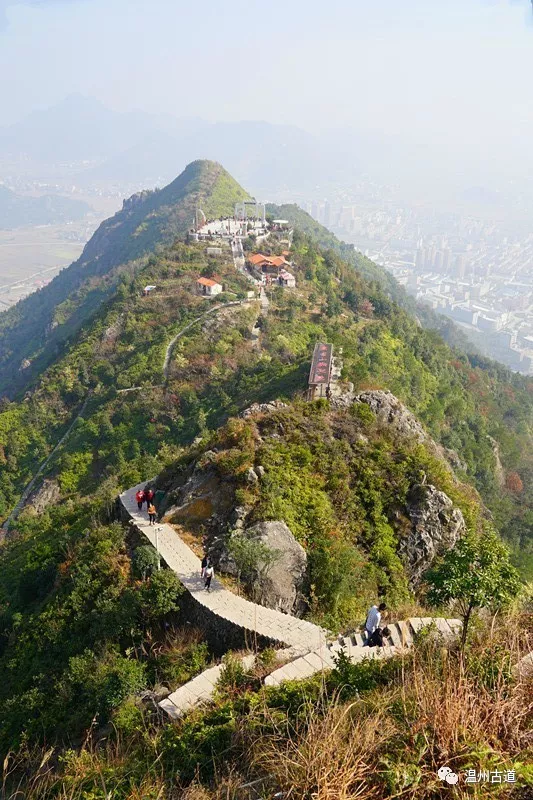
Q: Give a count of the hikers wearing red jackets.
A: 2